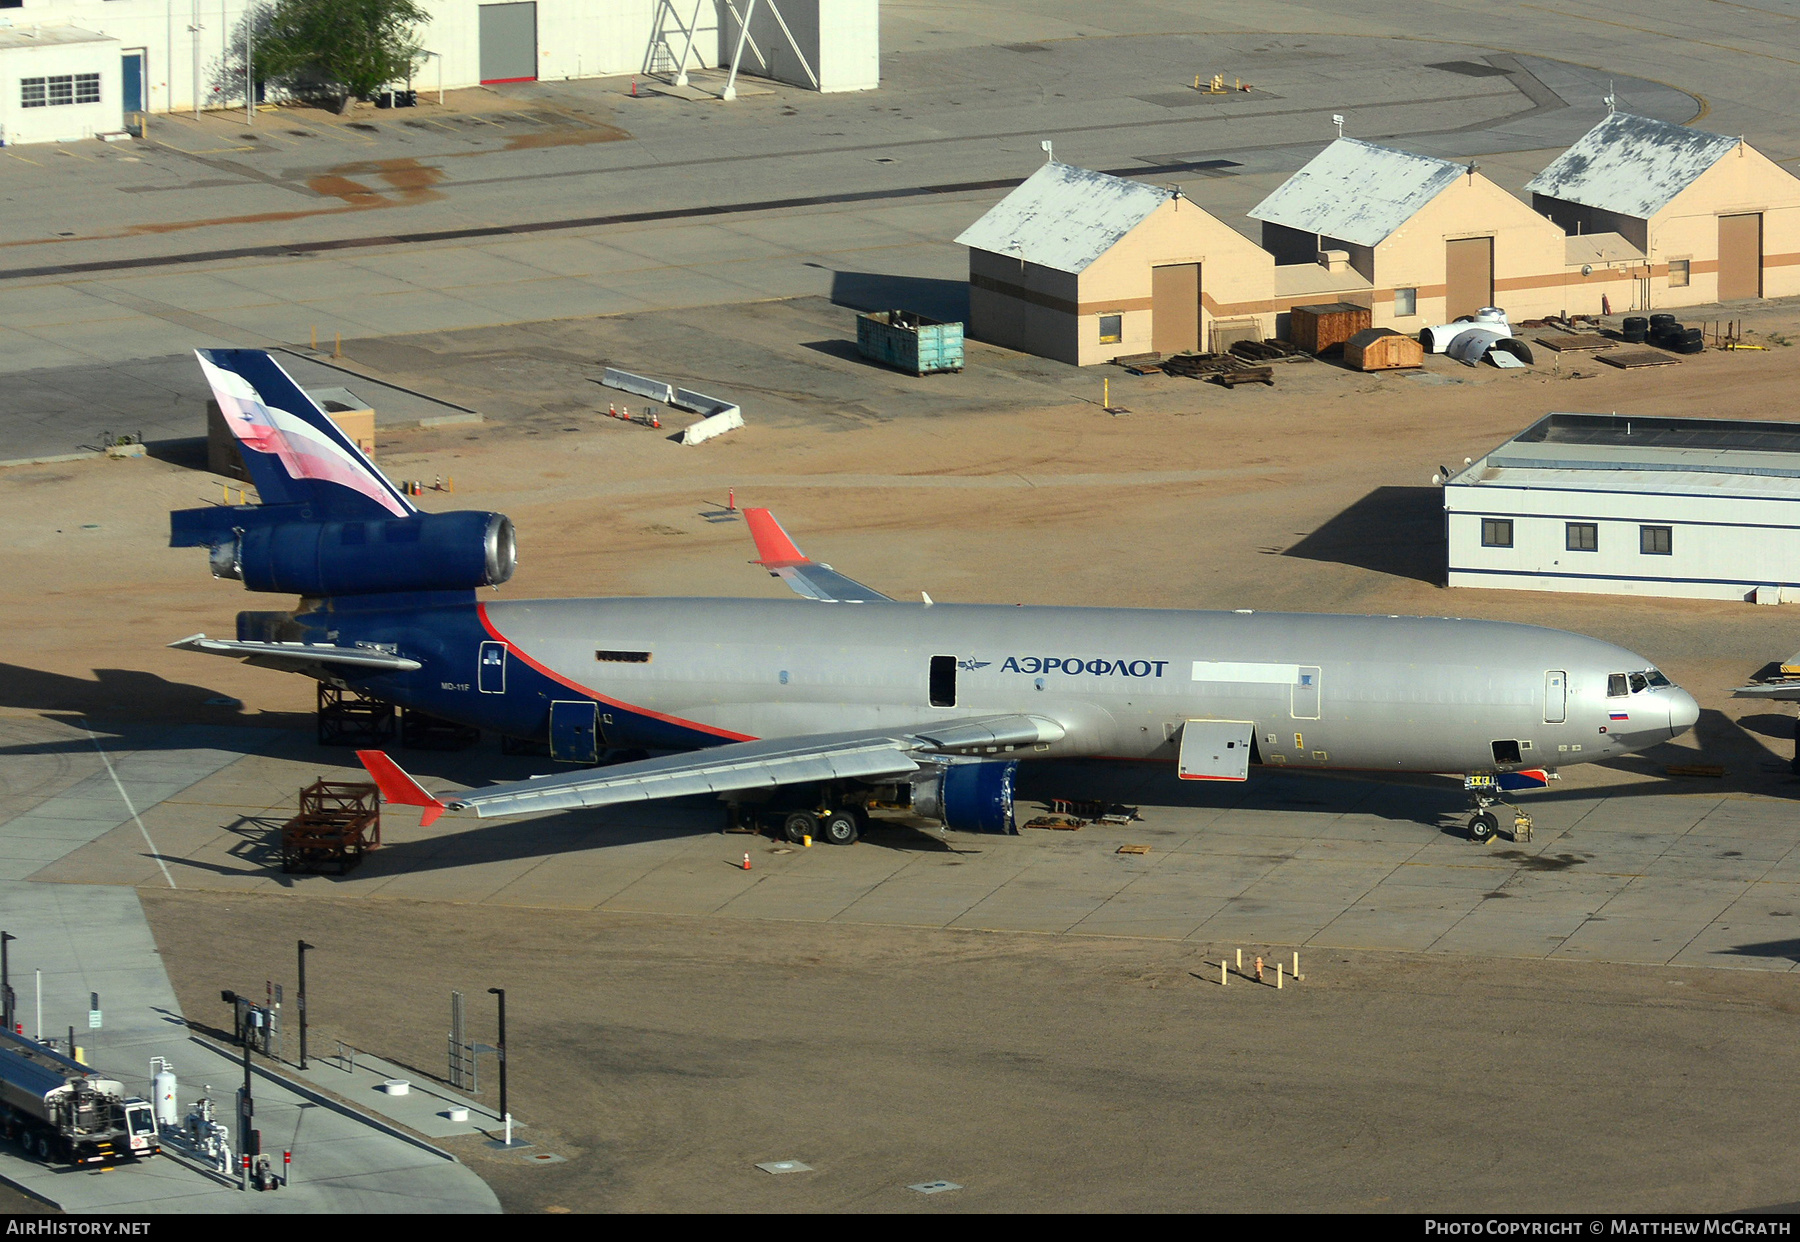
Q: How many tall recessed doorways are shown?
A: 3